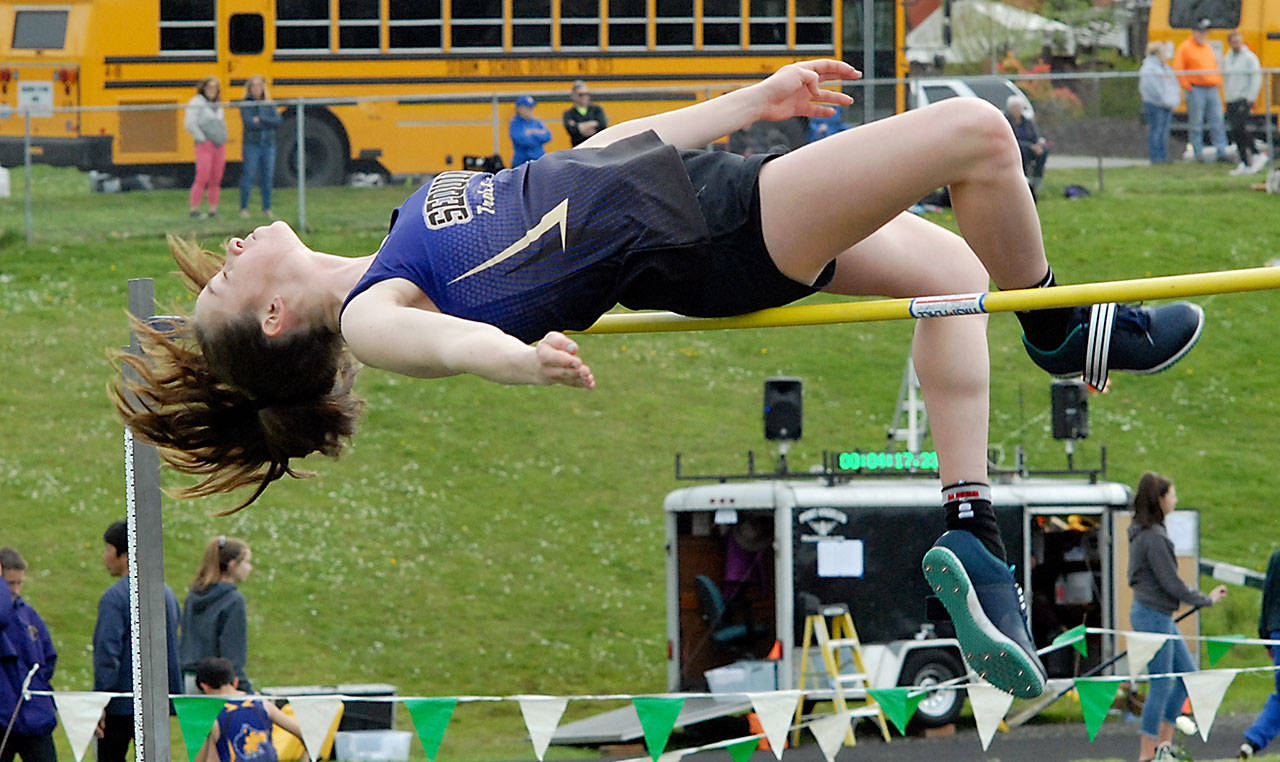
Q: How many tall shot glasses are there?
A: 0